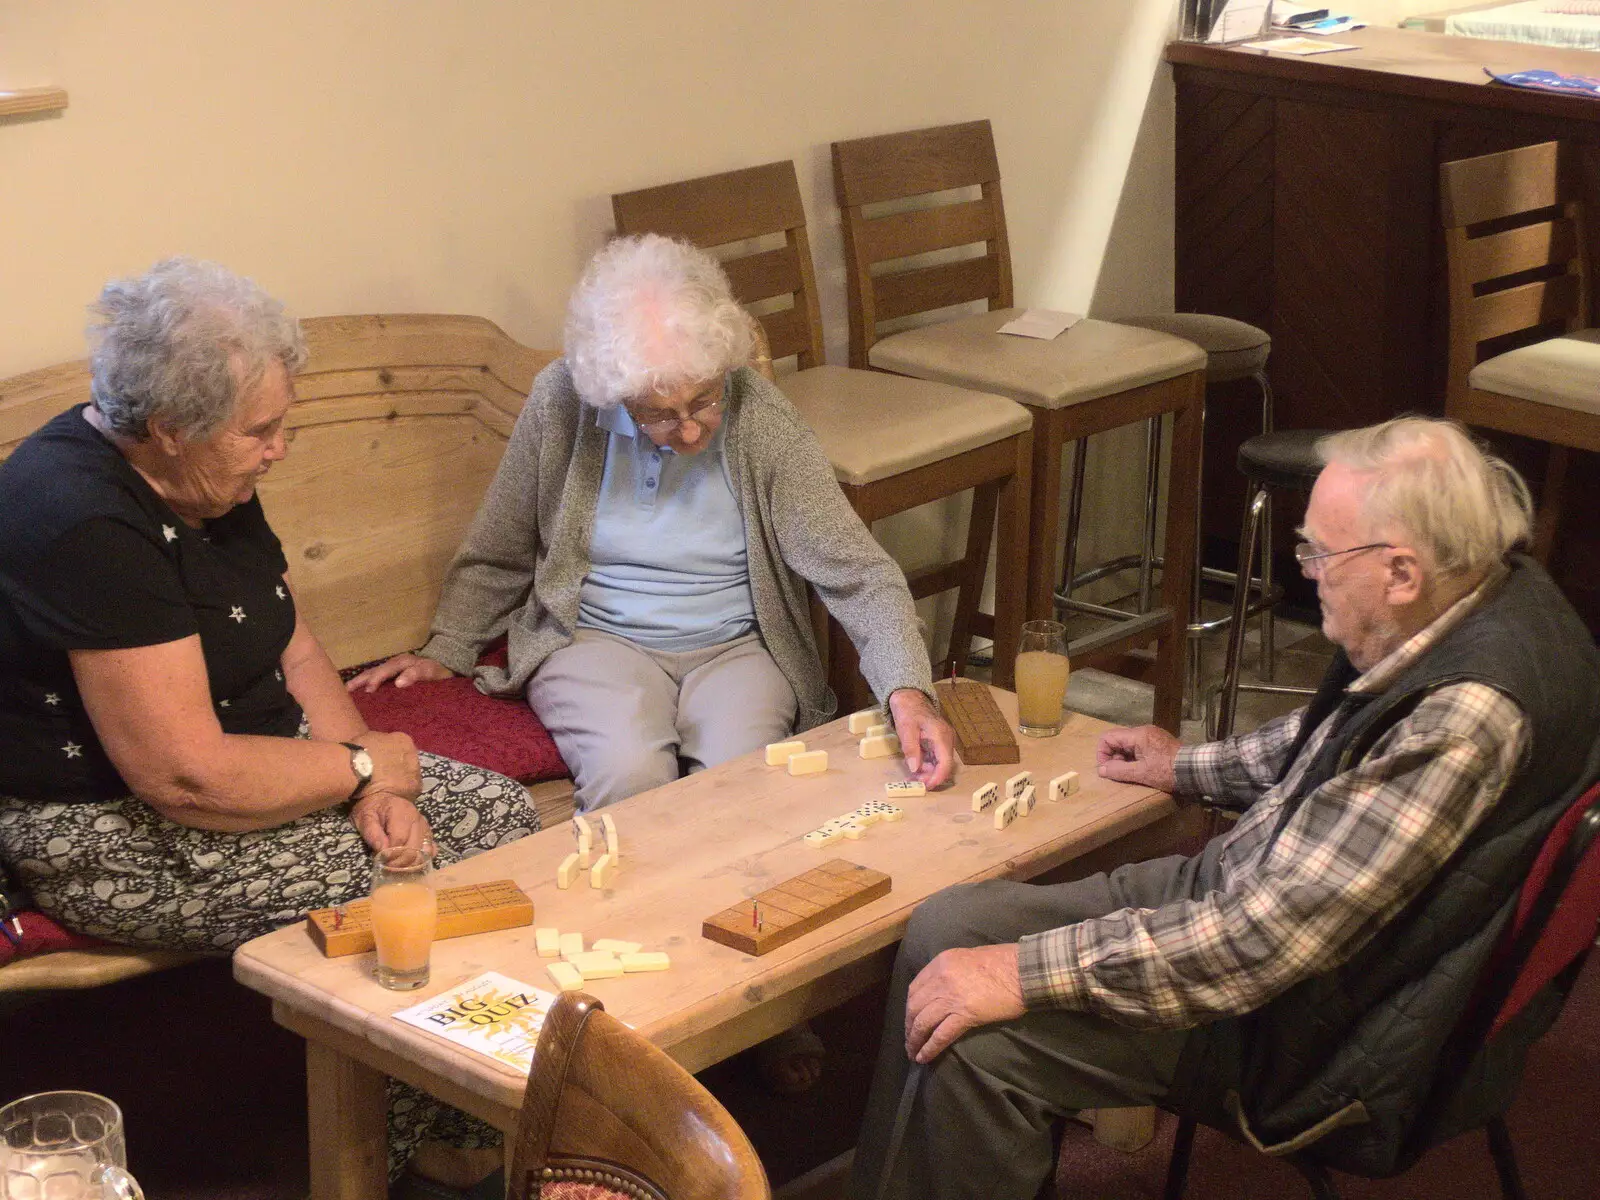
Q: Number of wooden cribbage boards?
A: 3